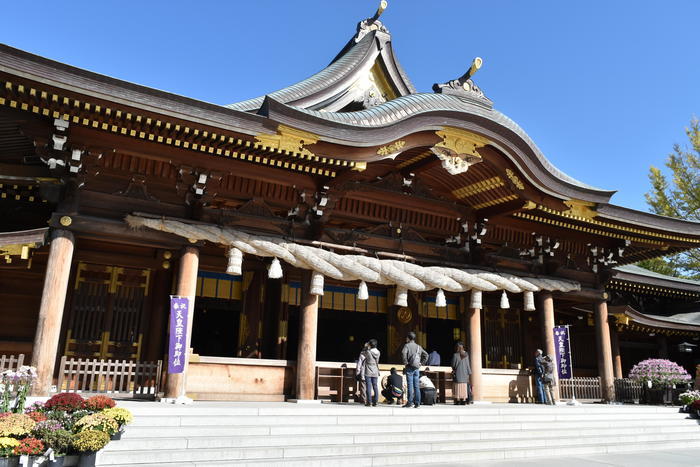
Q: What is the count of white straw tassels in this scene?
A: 9